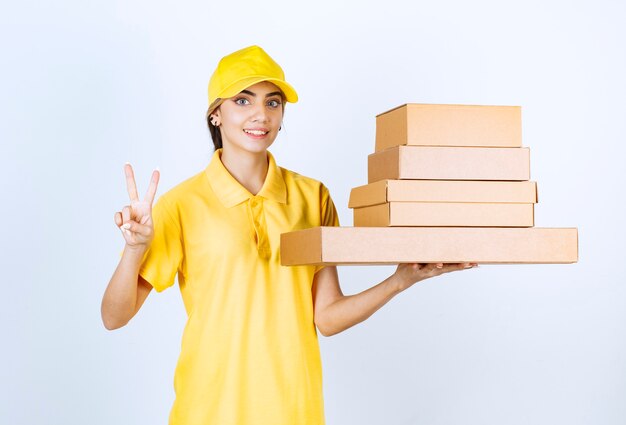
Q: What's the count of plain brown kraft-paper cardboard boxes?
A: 4